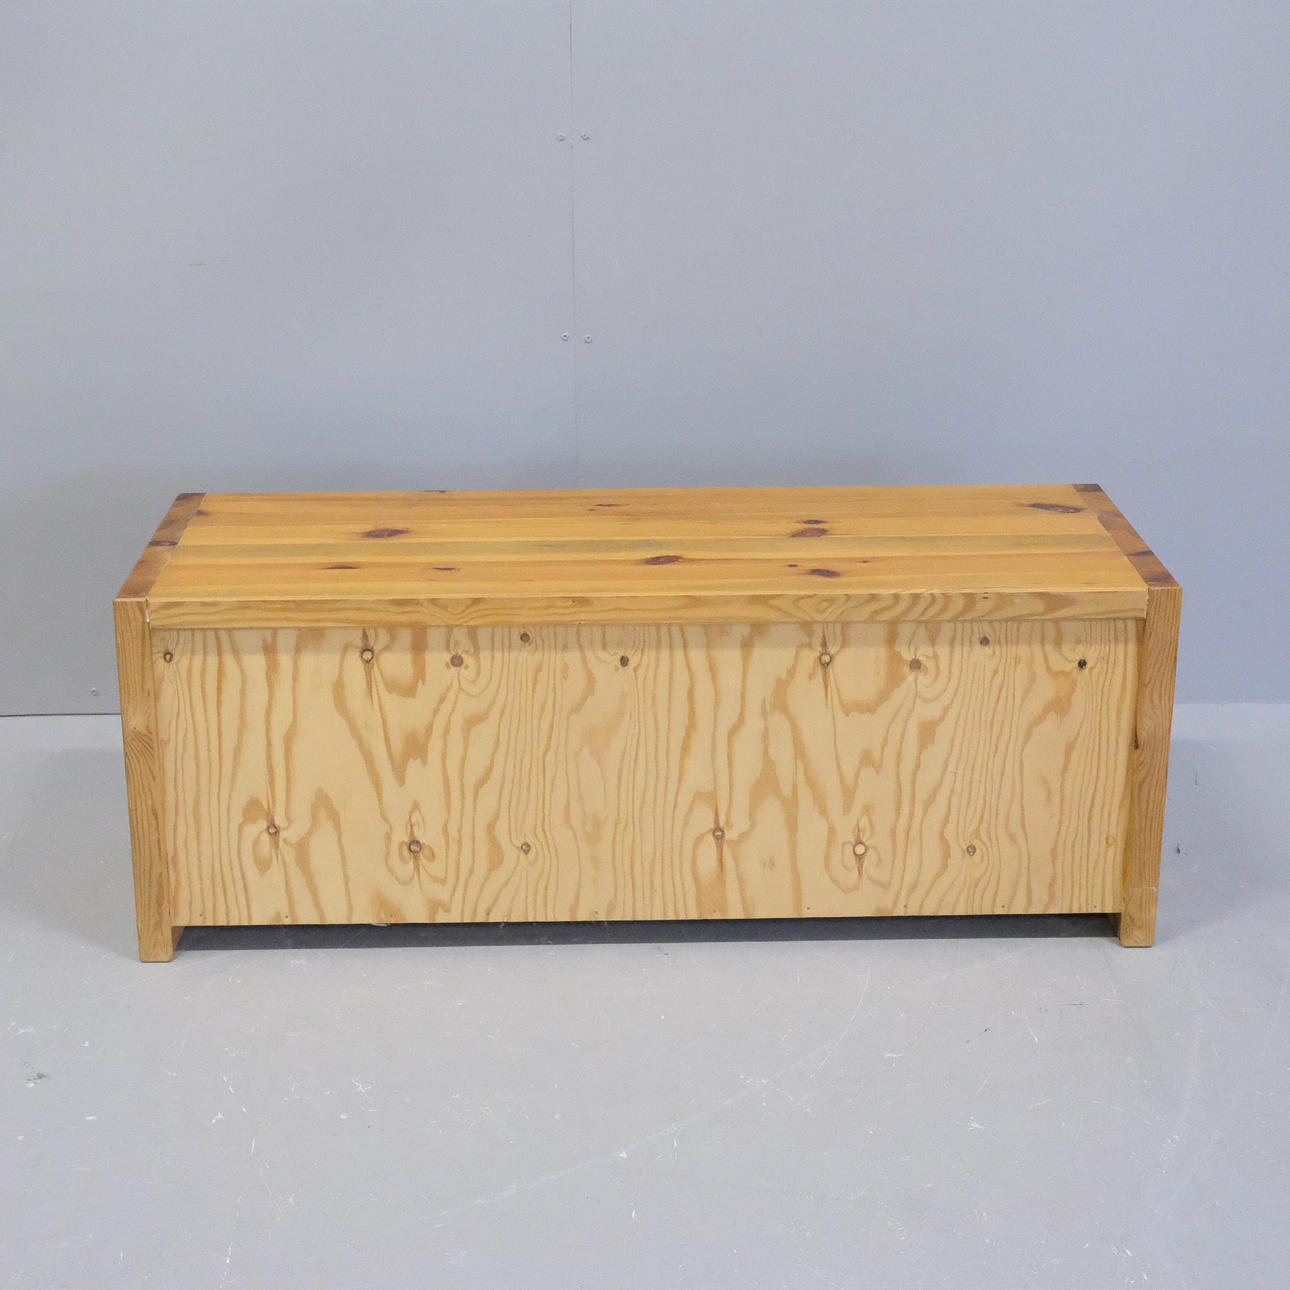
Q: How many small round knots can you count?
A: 15